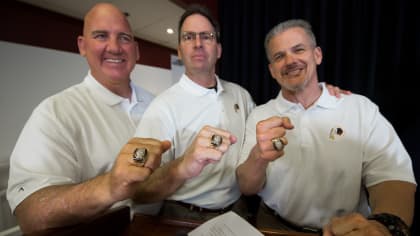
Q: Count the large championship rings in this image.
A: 3